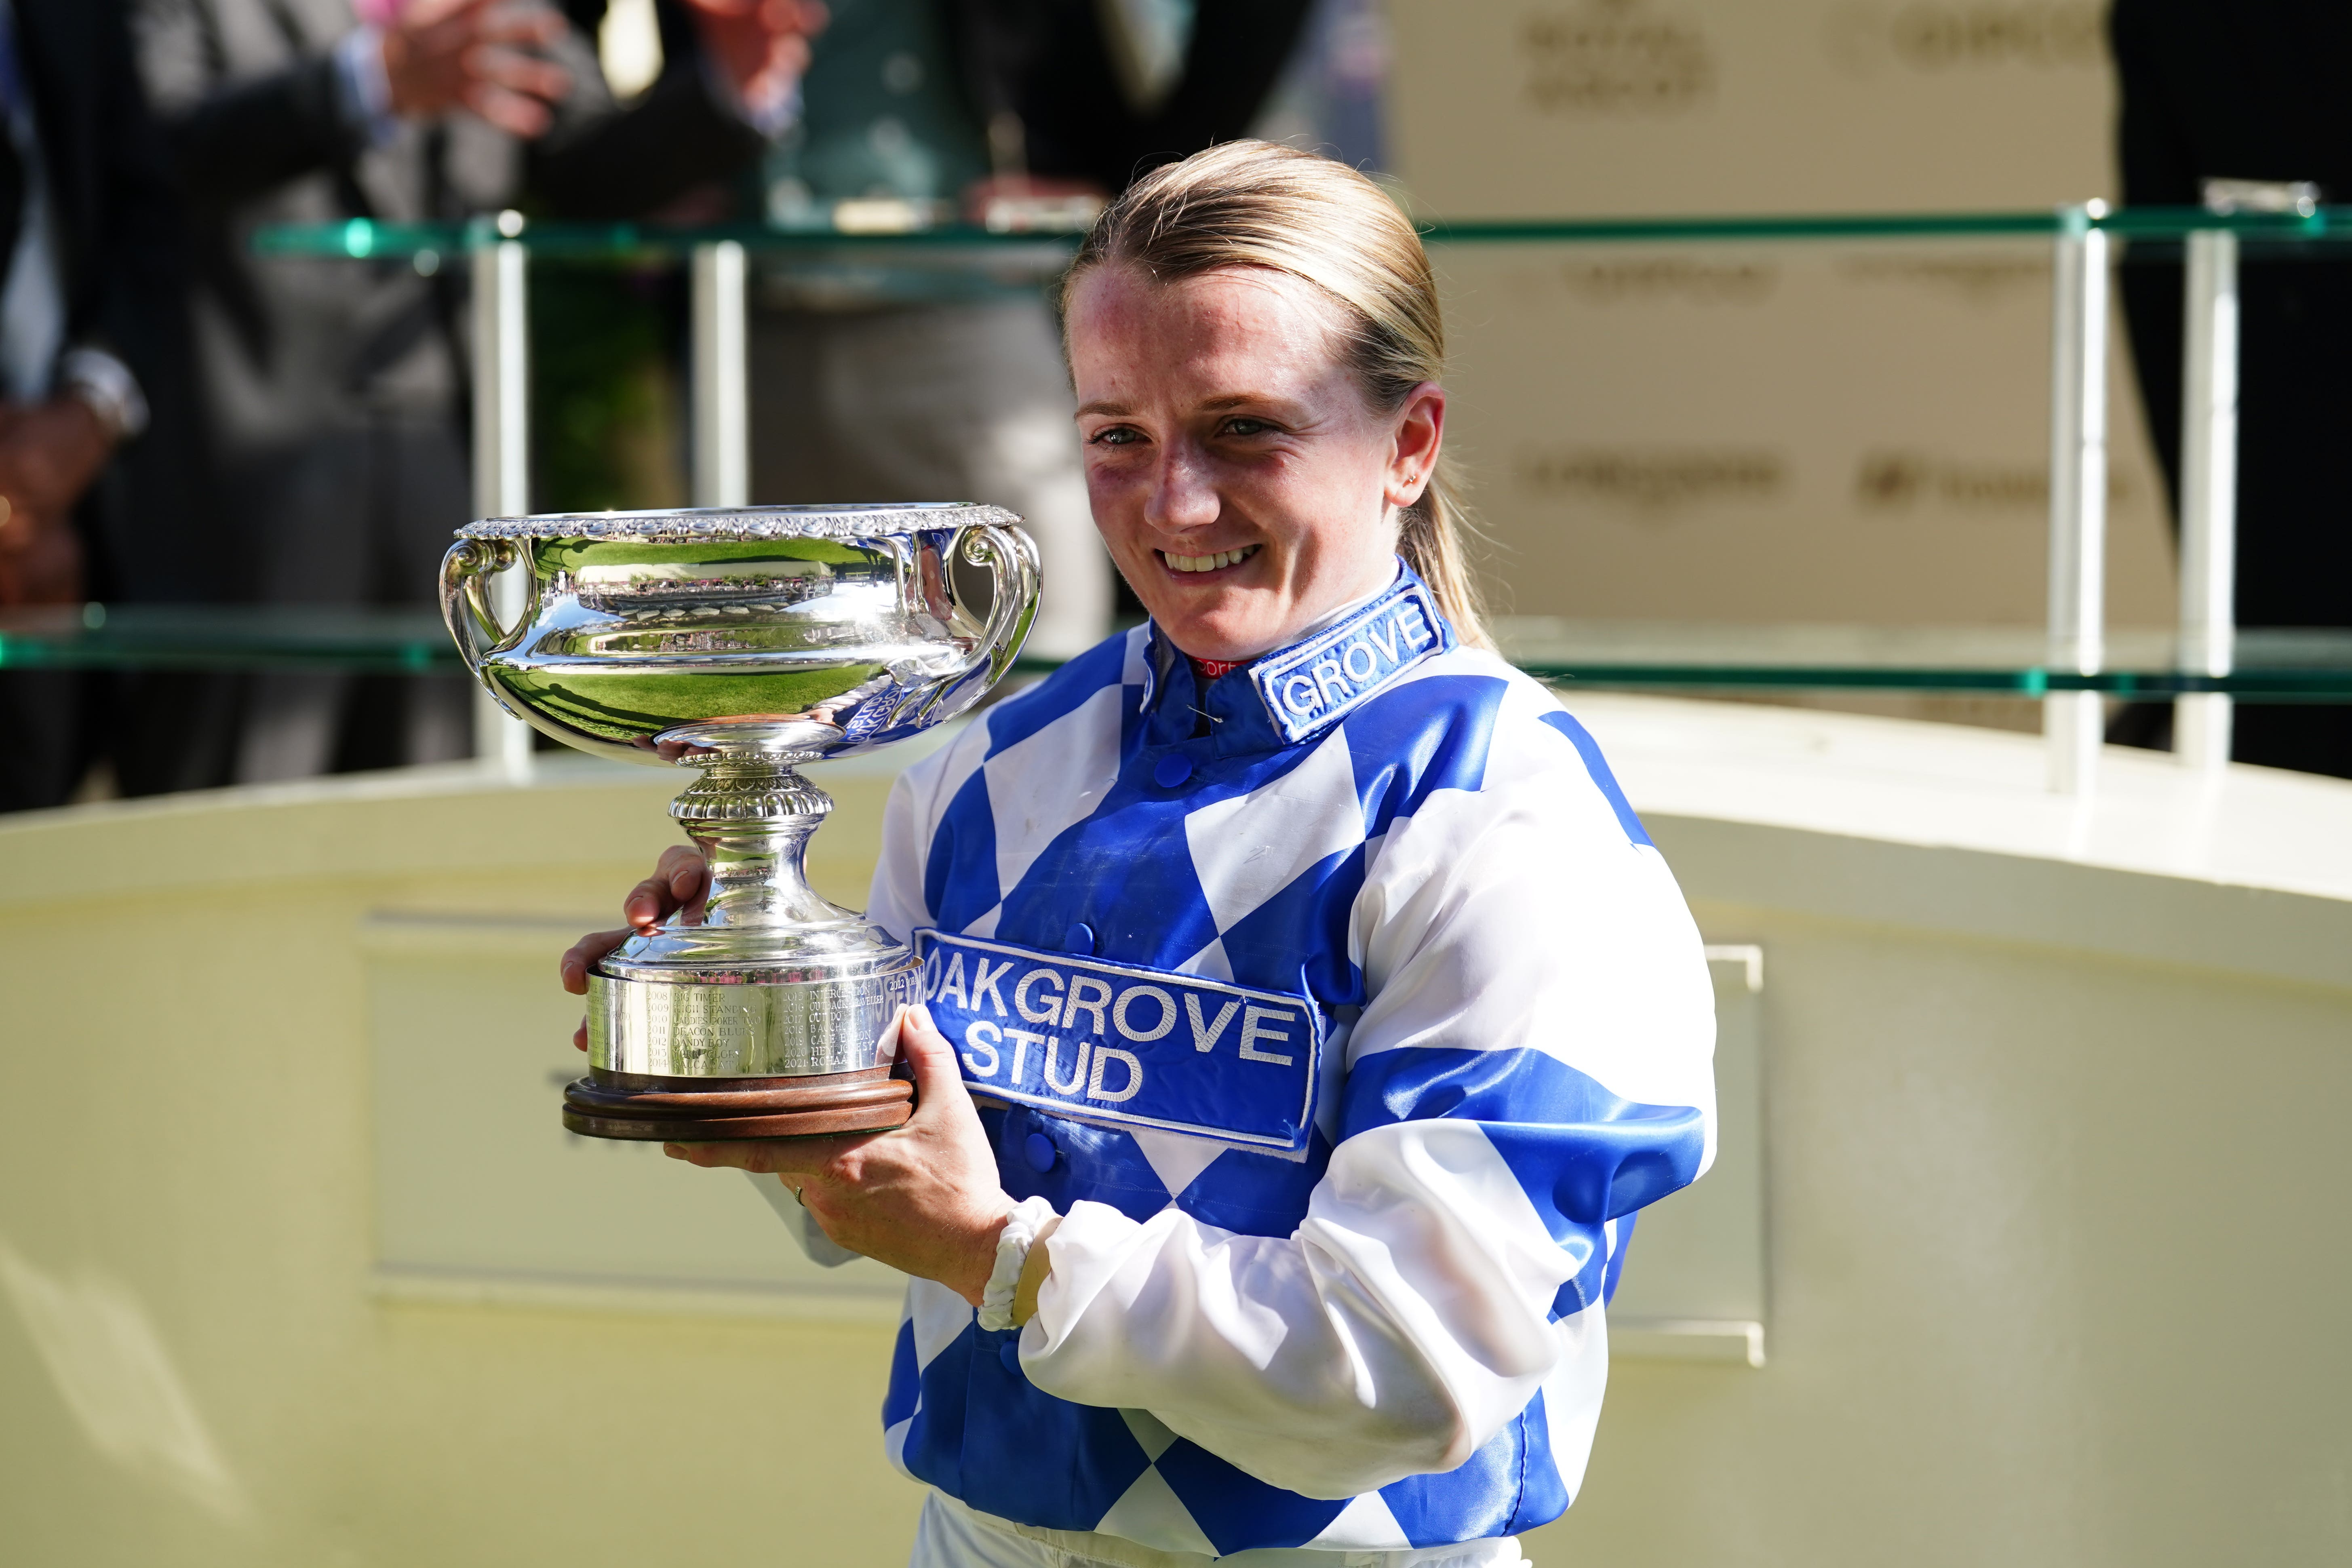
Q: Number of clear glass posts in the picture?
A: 4